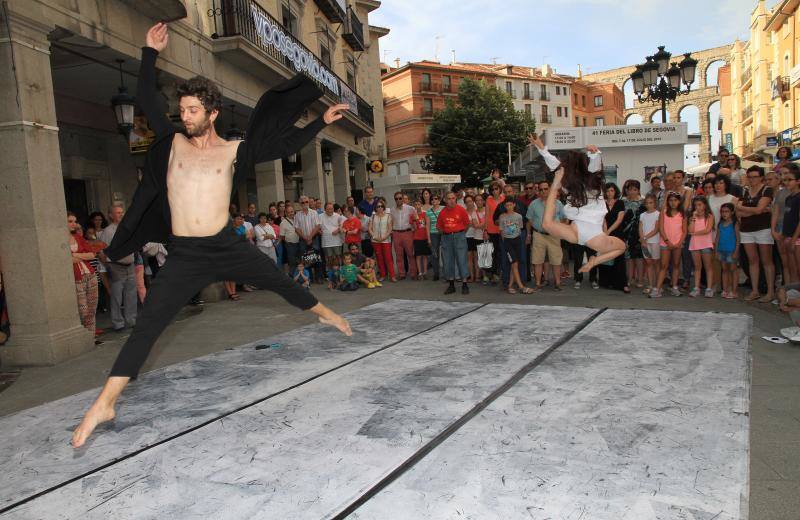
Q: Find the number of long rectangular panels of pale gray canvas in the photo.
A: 3